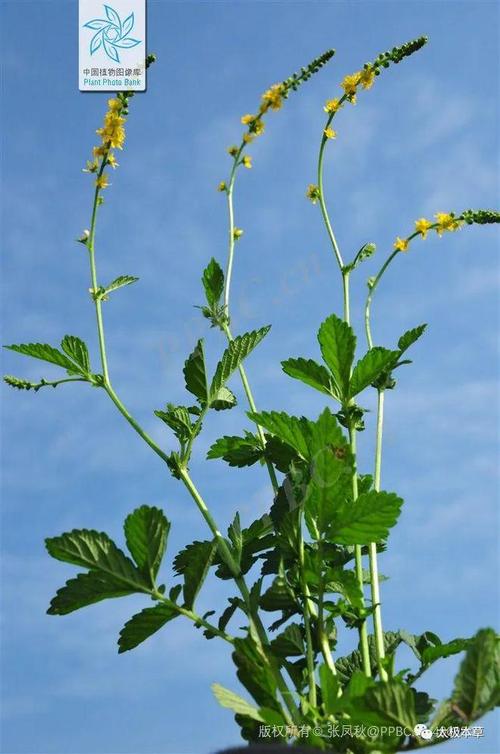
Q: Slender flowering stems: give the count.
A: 4